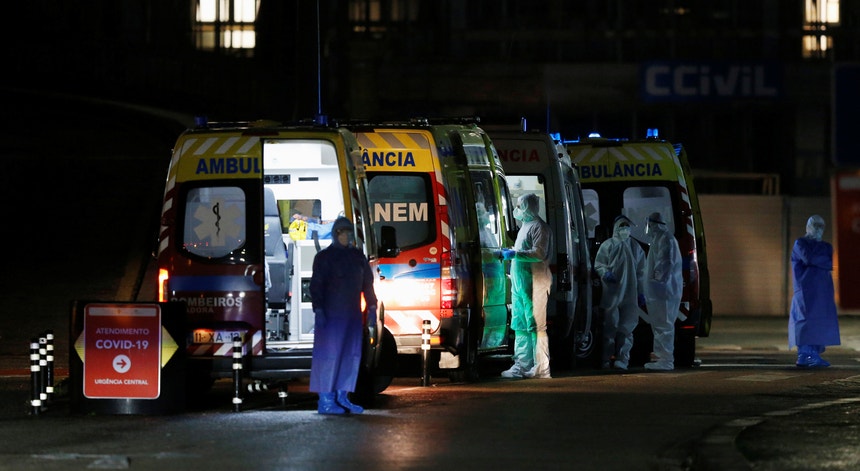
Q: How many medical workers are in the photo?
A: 5